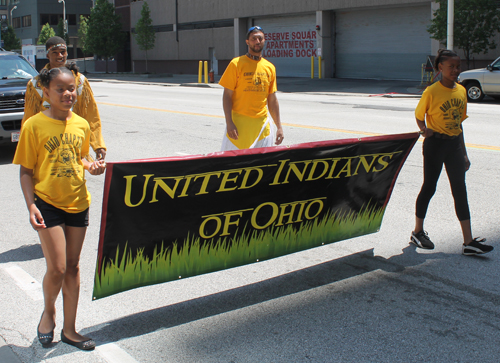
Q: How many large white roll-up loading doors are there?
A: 2